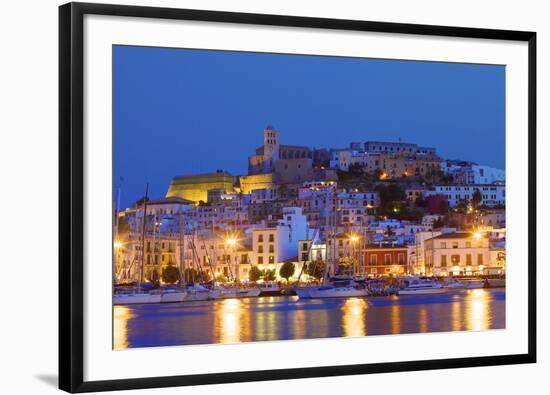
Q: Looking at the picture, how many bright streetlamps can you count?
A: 4